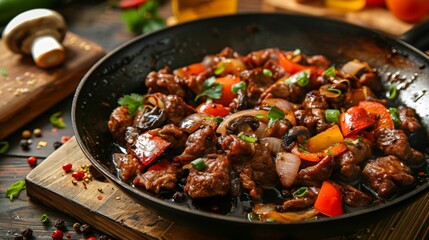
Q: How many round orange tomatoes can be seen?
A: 1